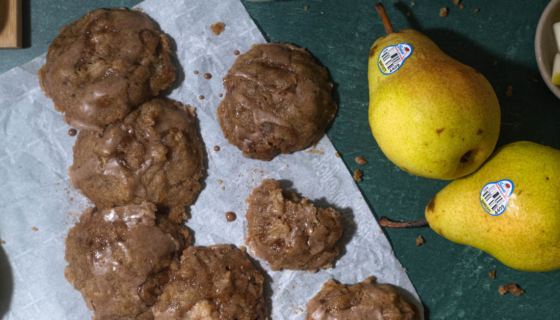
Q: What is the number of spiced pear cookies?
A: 7